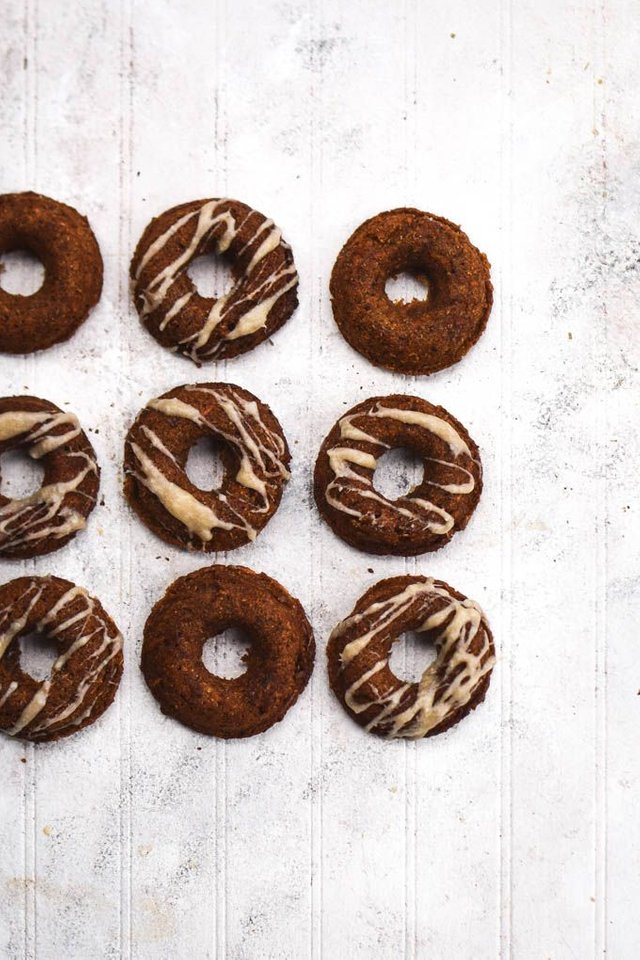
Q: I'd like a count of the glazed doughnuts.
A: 6